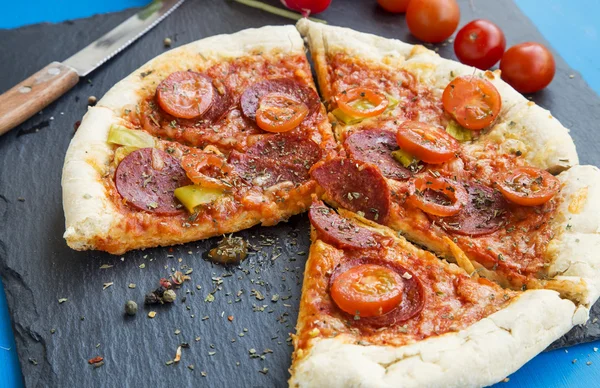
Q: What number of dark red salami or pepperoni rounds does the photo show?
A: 9